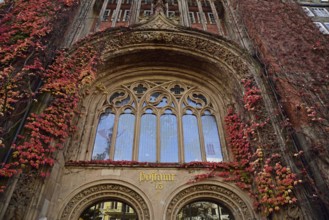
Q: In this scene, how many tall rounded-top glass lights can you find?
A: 6